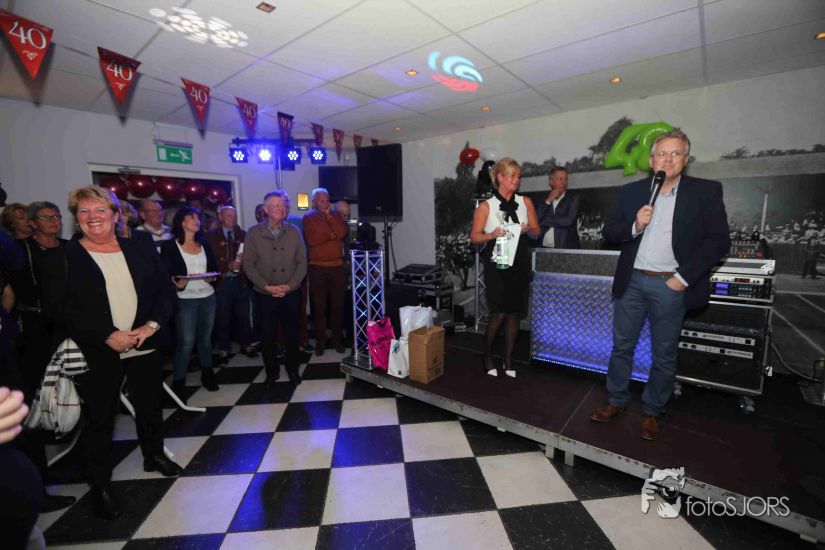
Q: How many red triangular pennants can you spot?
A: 9